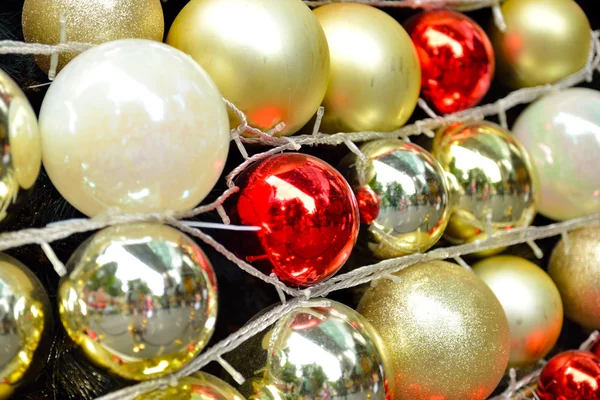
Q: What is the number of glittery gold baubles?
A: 3